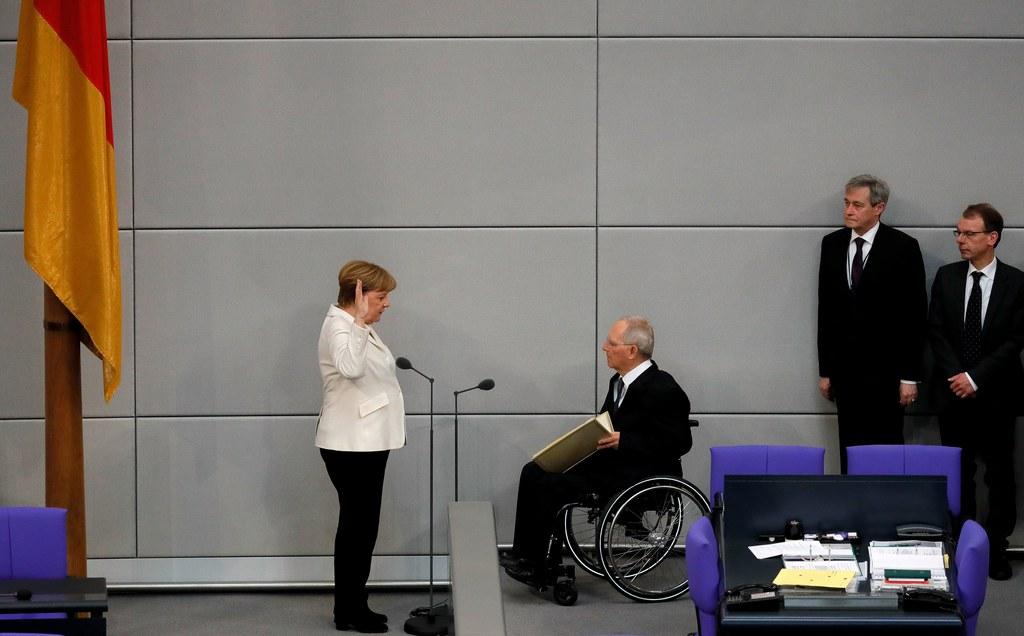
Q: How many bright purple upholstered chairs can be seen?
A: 5